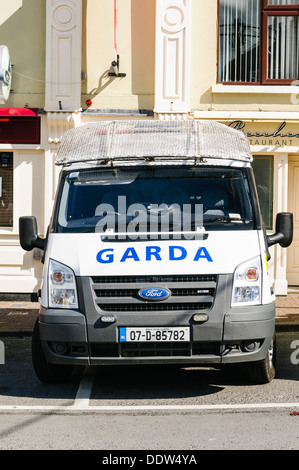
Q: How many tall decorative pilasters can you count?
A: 2